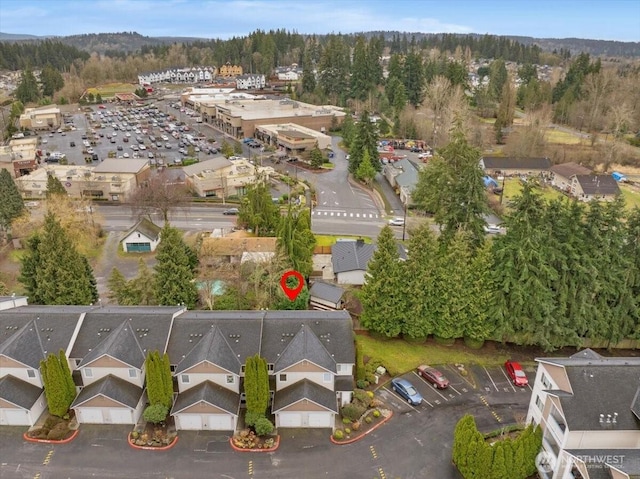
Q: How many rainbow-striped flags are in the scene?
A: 0